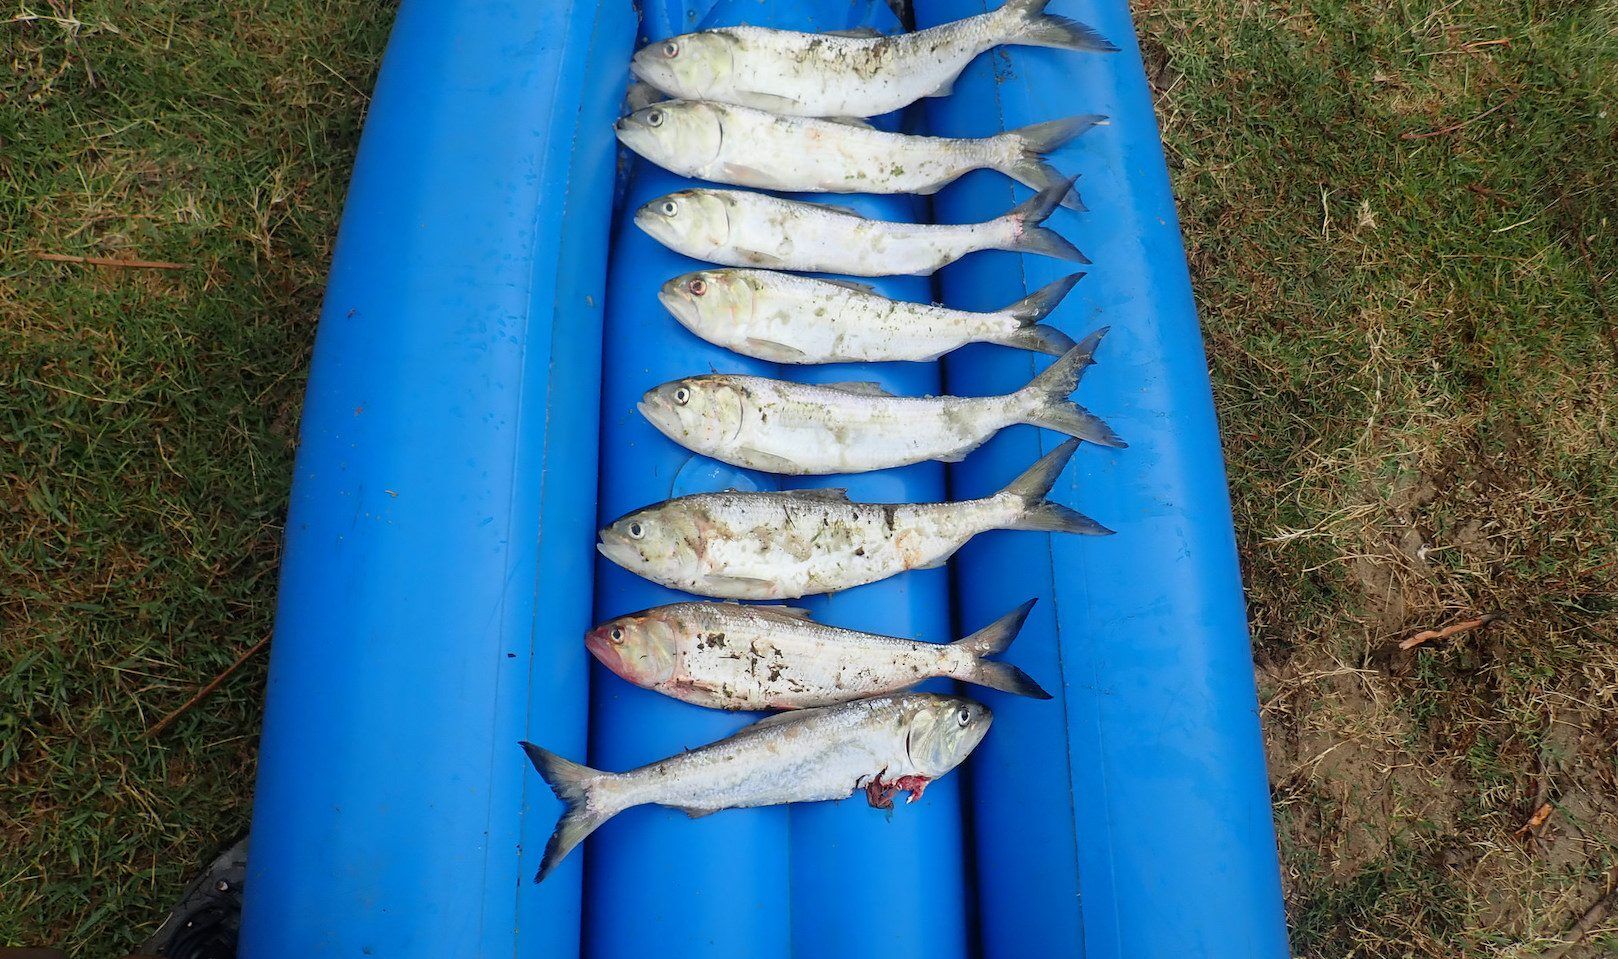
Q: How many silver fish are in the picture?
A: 8